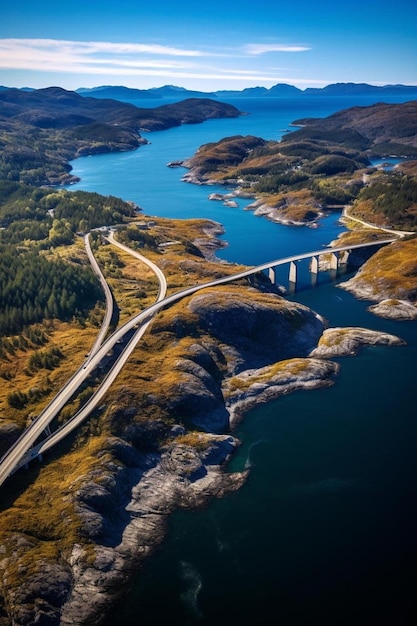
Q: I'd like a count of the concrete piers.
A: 5